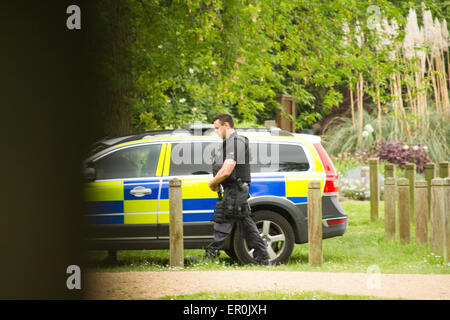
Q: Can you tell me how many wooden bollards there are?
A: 12